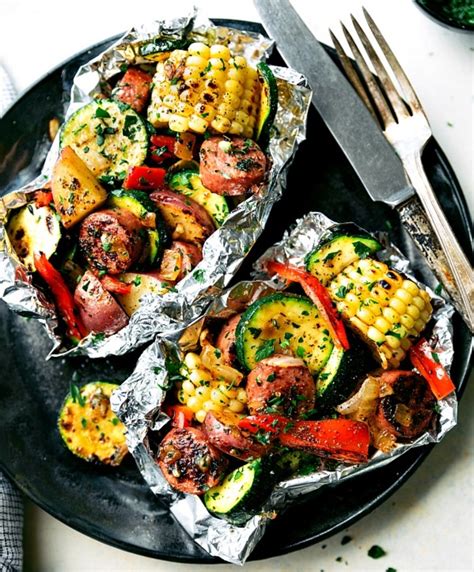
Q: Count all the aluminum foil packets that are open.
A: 2